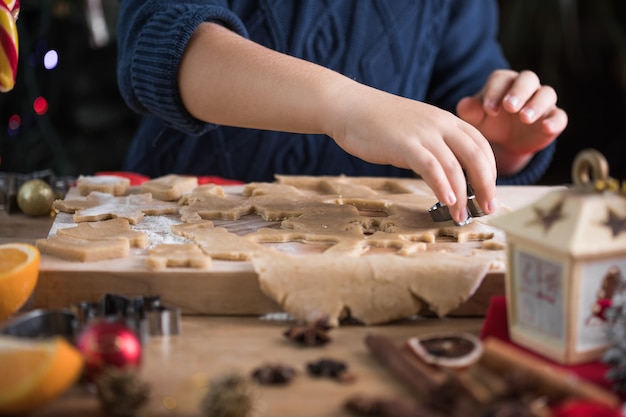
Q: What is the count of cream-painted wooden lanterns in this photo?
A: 1